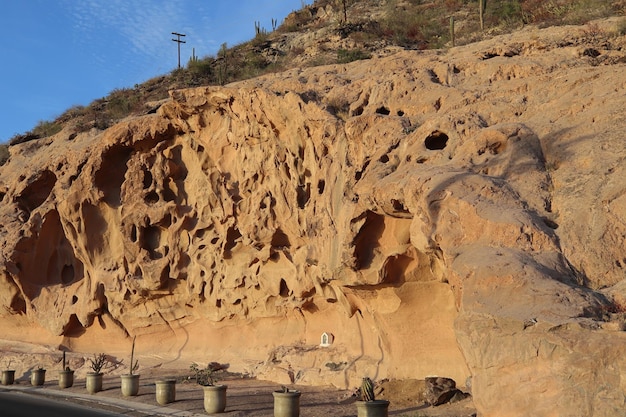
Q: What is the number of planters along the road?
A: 9